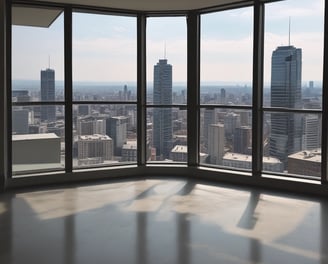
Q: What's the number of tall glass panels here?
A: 5